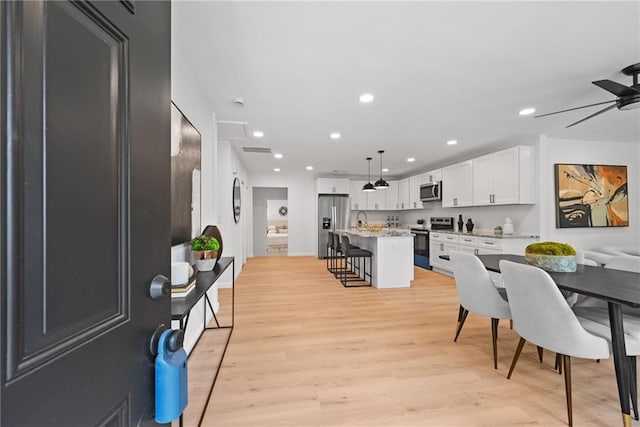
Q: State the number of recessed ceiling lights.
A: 10